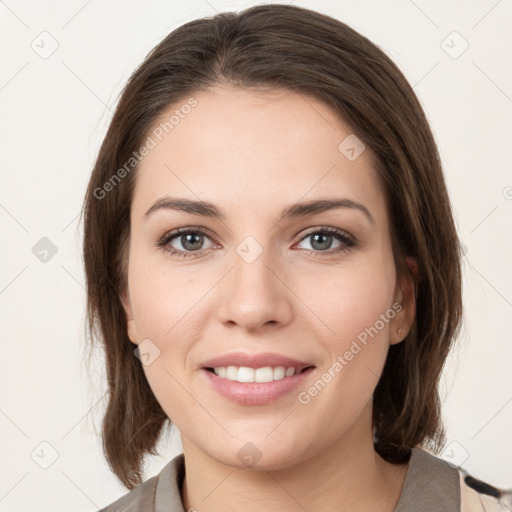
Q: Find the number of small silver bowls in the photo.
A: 0